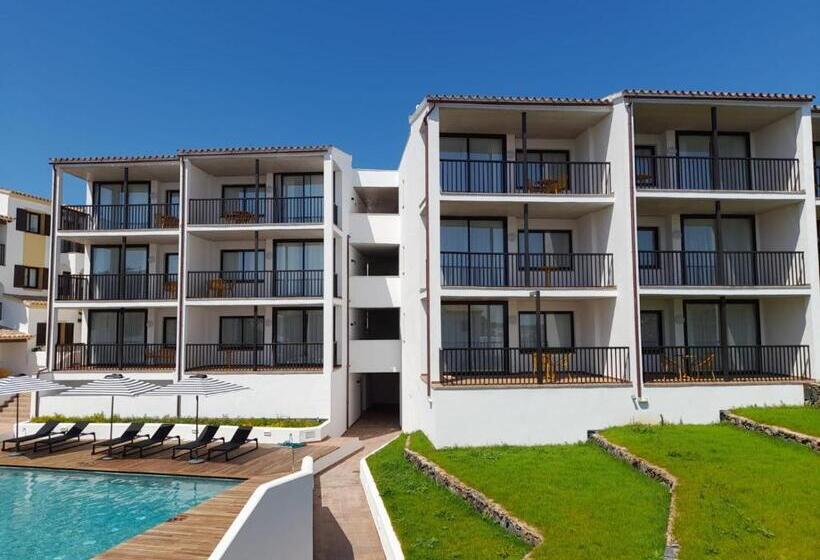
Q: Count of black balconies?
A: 12